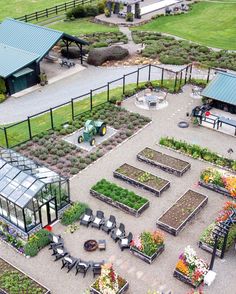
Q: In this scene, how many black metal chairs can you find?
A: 10